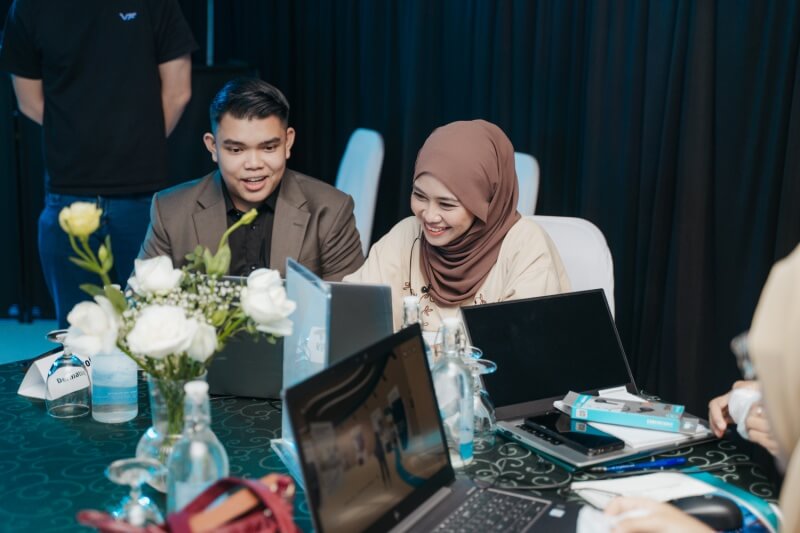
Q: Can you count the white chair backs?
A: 3